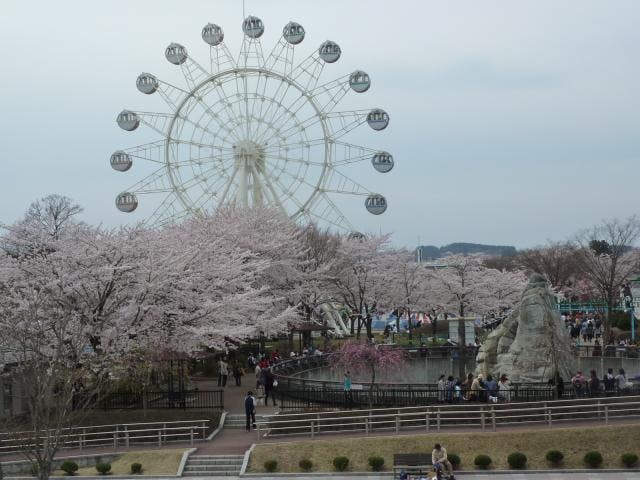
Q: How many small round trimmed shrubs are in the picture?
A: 13